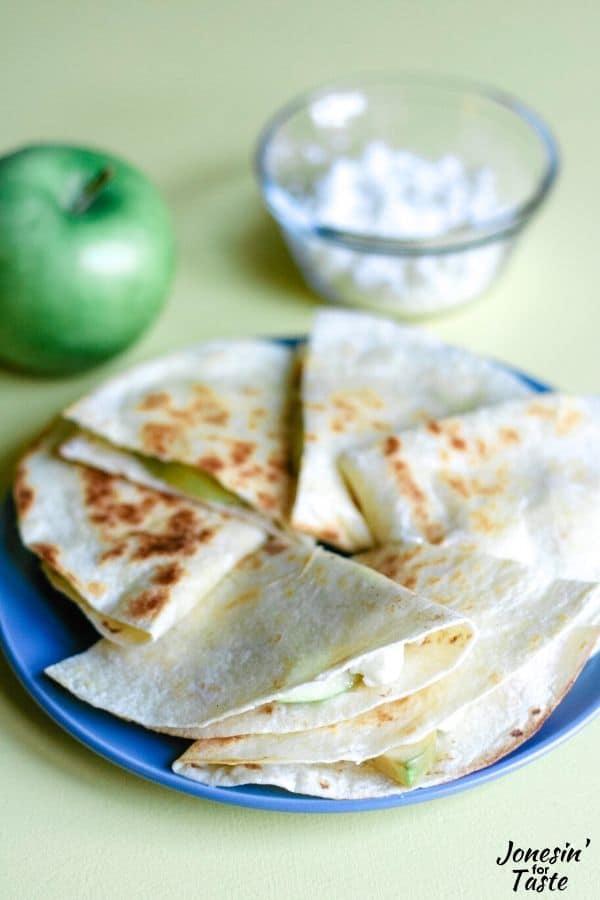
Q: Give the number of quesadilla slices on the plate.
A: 6